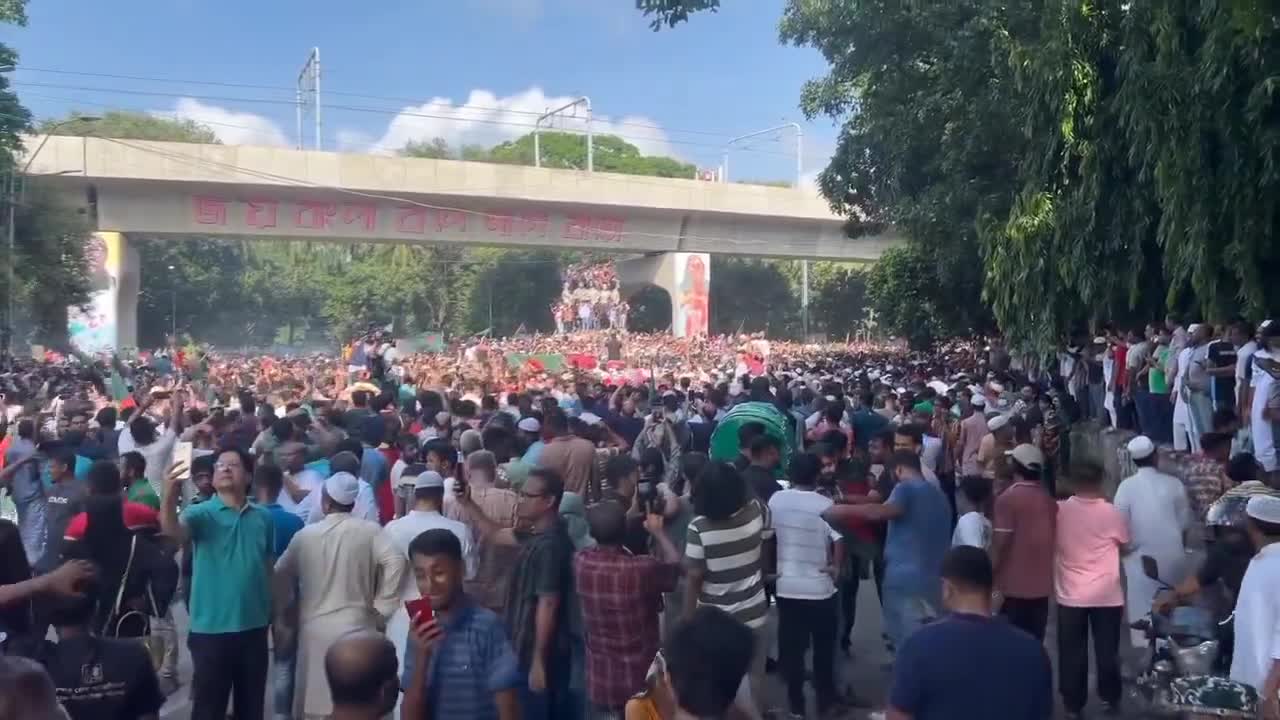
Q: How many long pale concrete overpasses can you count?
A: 1